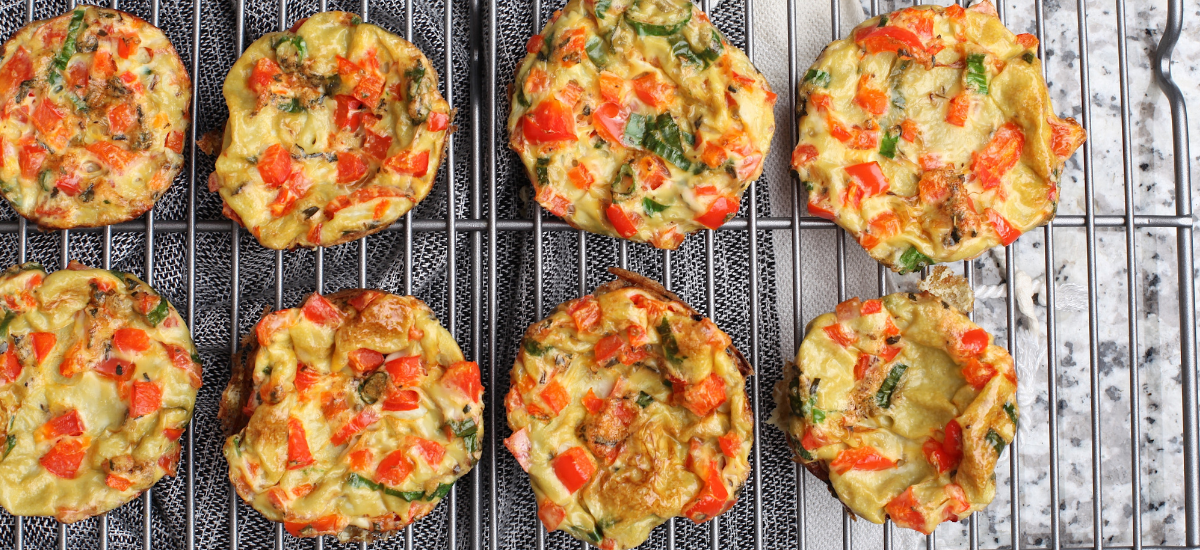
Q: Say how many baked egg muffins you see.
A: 8